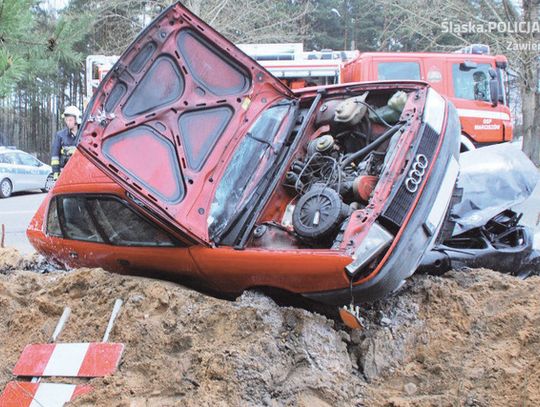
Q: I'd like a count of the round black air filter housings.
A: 1